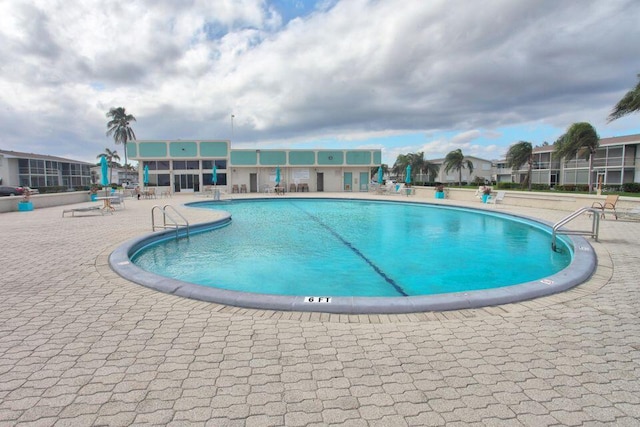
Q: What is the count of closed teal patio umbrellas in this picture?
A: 6